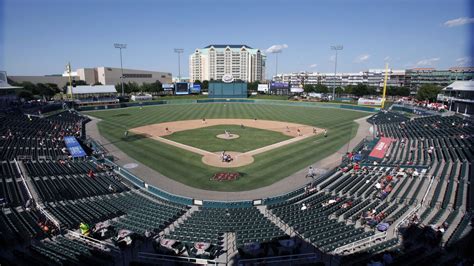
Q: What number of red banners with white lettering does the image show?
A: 1